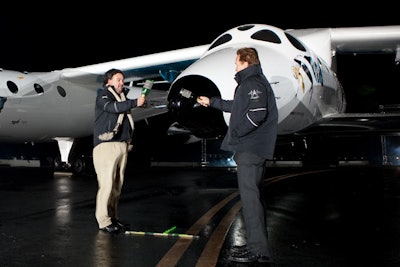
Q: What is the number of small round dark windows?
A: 3